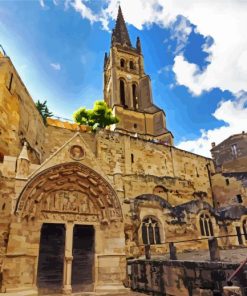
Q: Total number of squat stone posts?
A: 3